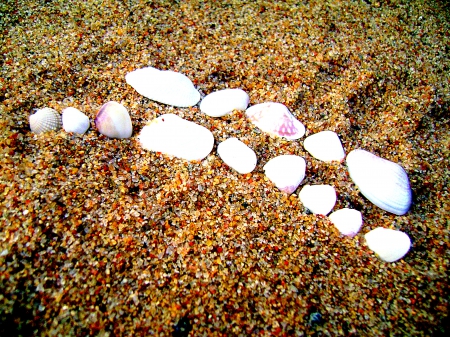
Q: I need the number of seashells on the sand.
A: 14